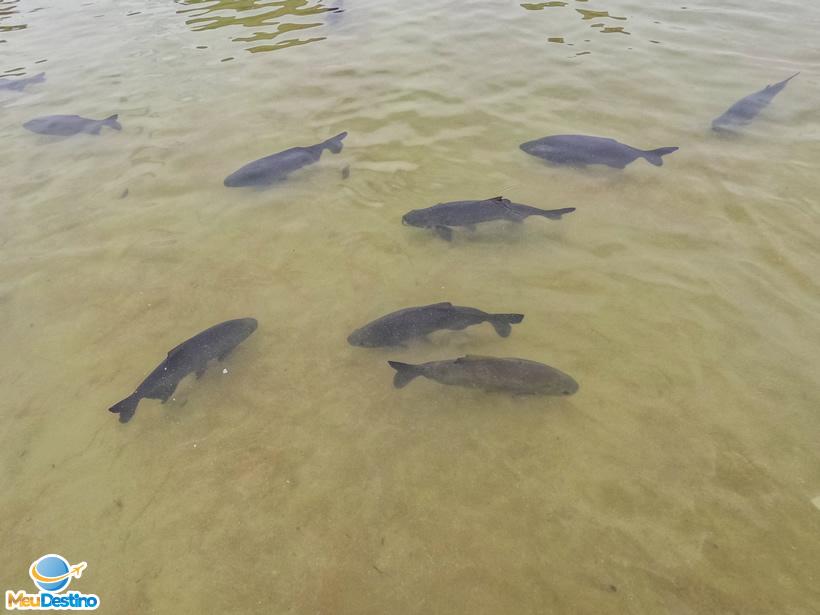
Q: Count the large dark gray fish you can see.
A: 9